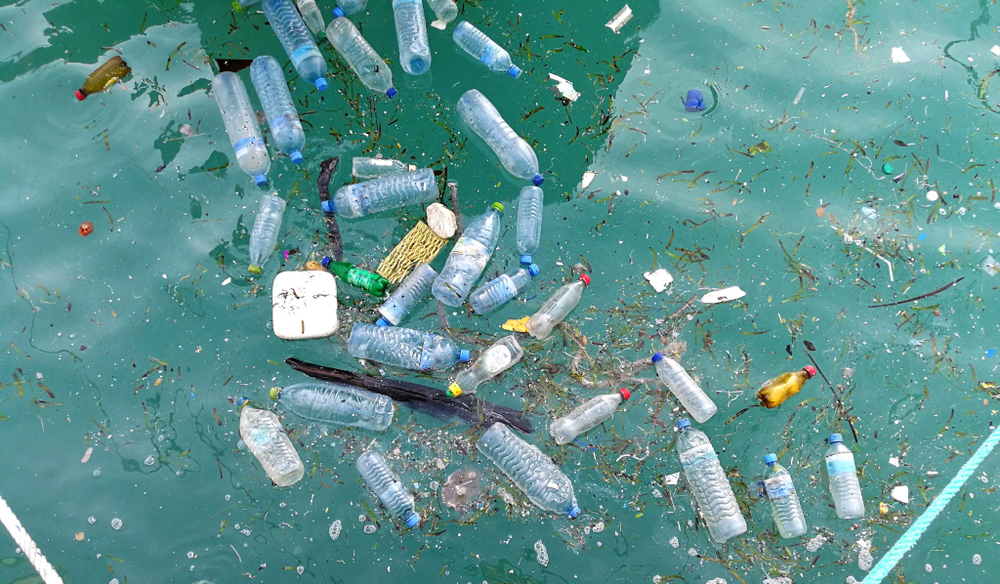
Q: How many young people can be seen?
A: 0